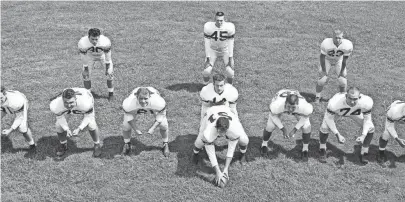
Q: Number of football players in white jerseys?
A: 11